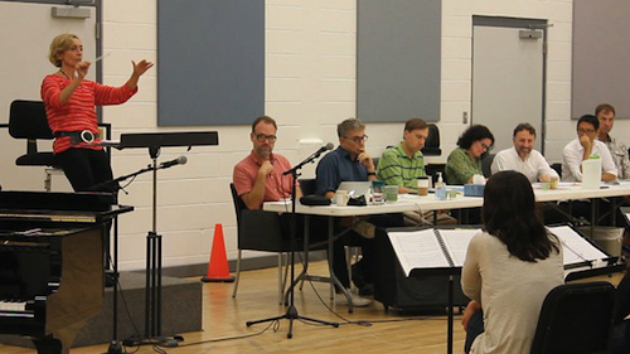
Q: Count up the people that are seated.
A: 8